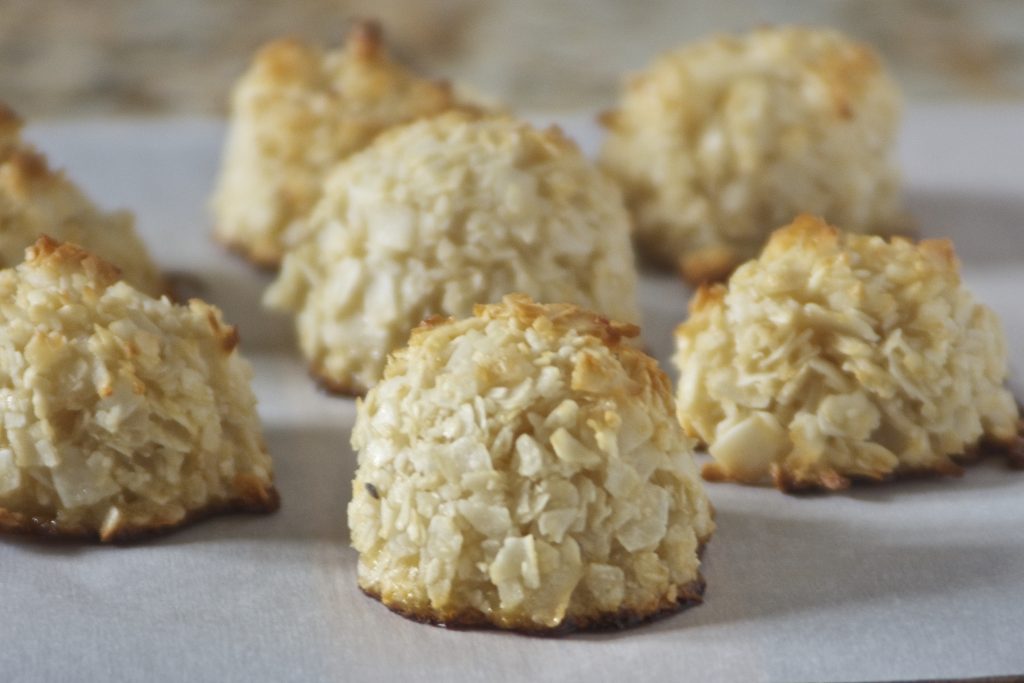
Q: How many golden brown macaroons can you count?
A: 7